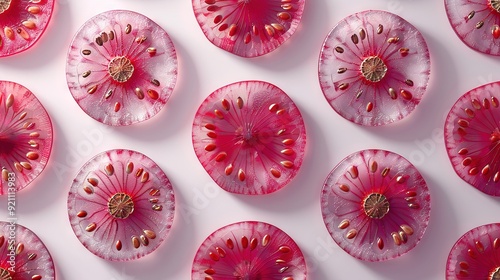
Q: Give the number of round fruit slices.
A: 13